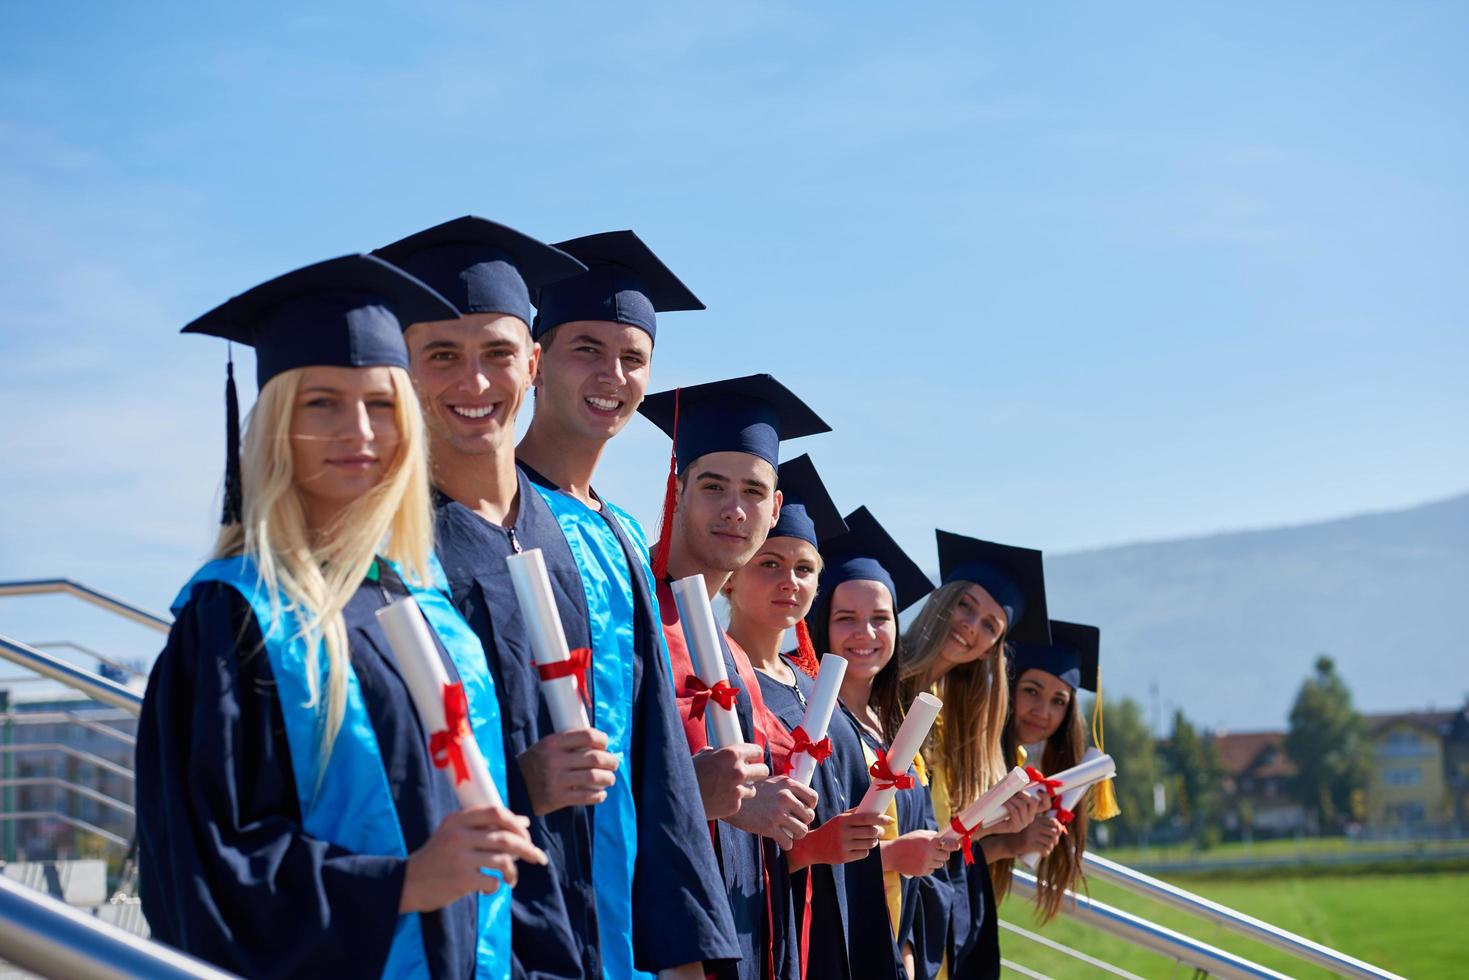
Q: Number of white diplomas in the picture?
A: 8